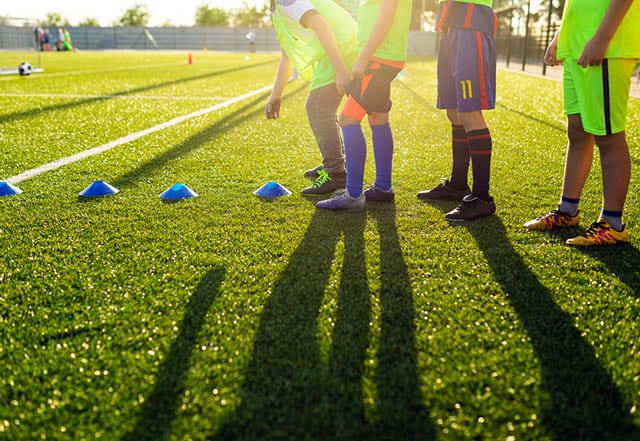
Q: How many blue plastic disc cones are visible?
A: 4